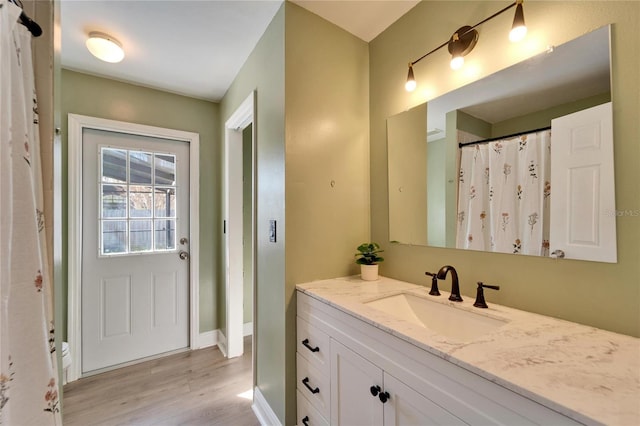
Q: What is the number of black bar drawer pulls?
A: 3